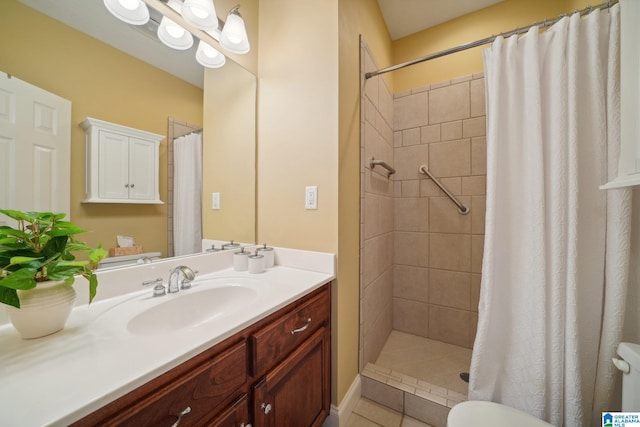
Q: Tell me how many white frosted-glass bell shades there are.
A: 5